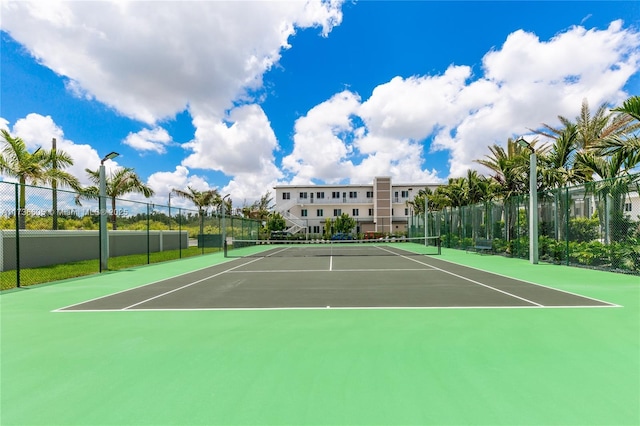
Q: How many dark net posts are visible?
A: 2